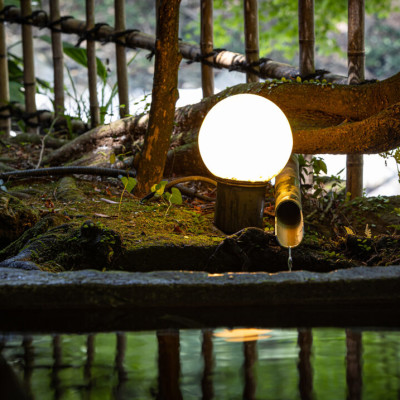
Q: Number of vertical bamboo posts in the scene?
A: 9